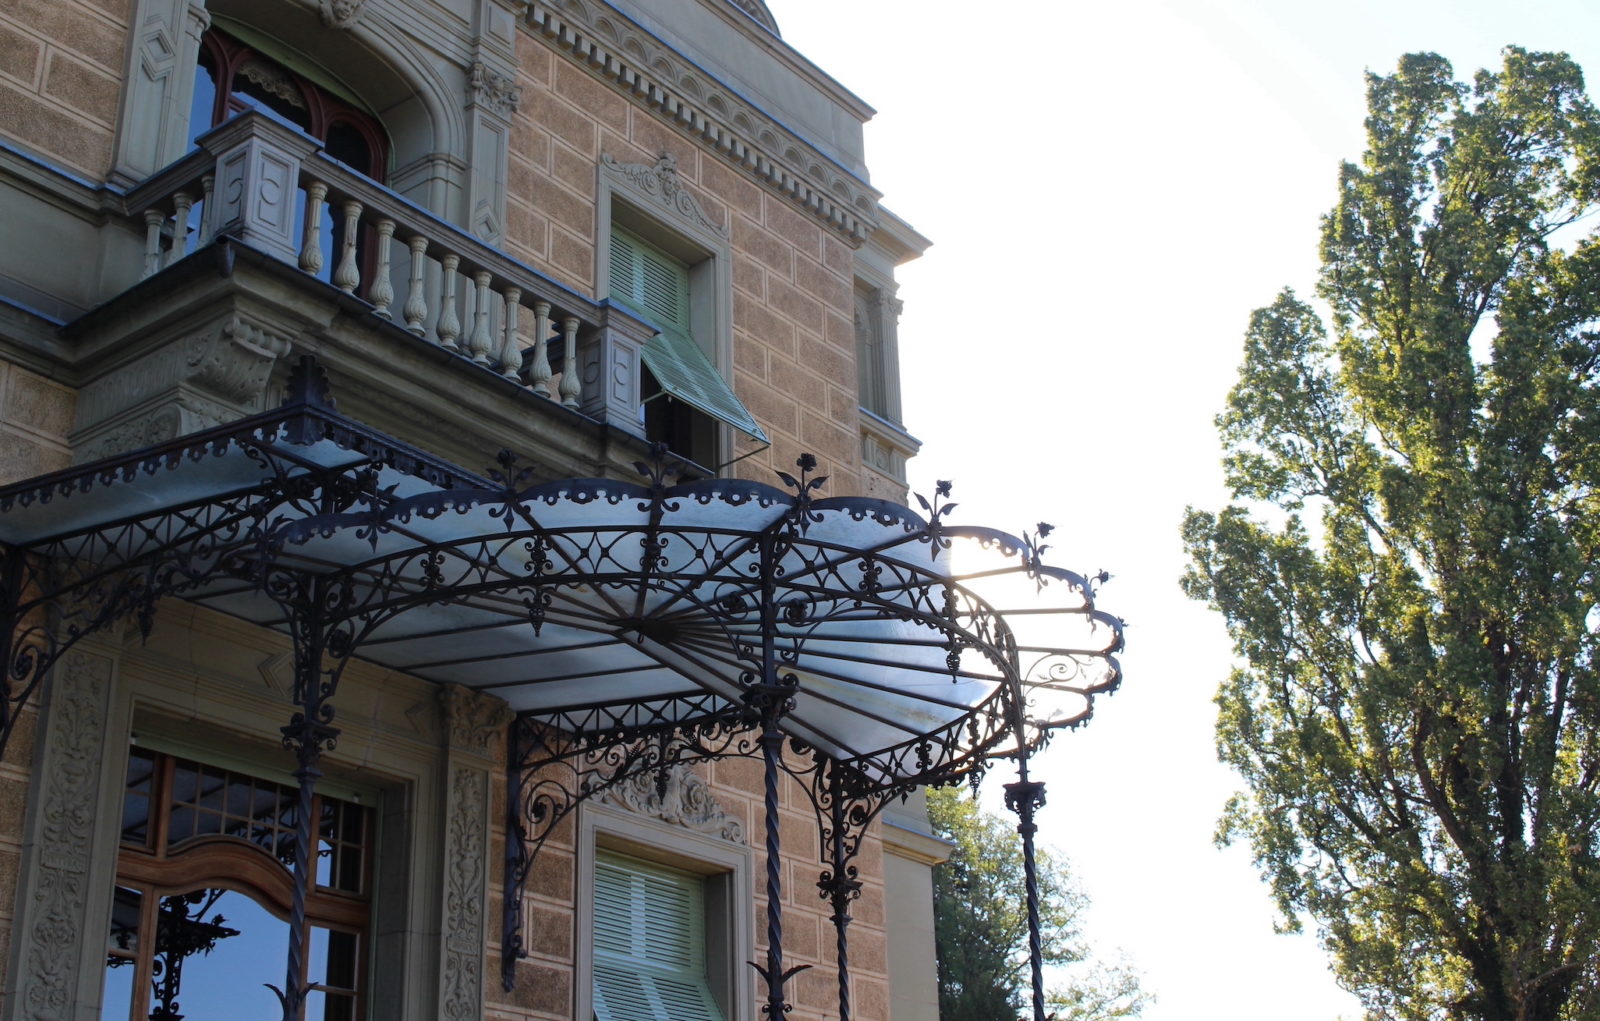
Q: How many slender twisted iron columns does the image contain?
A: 4